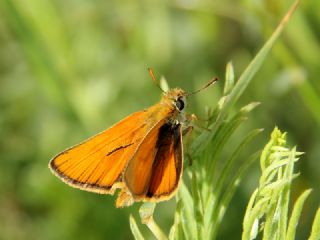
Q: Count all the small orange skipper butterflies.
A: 1